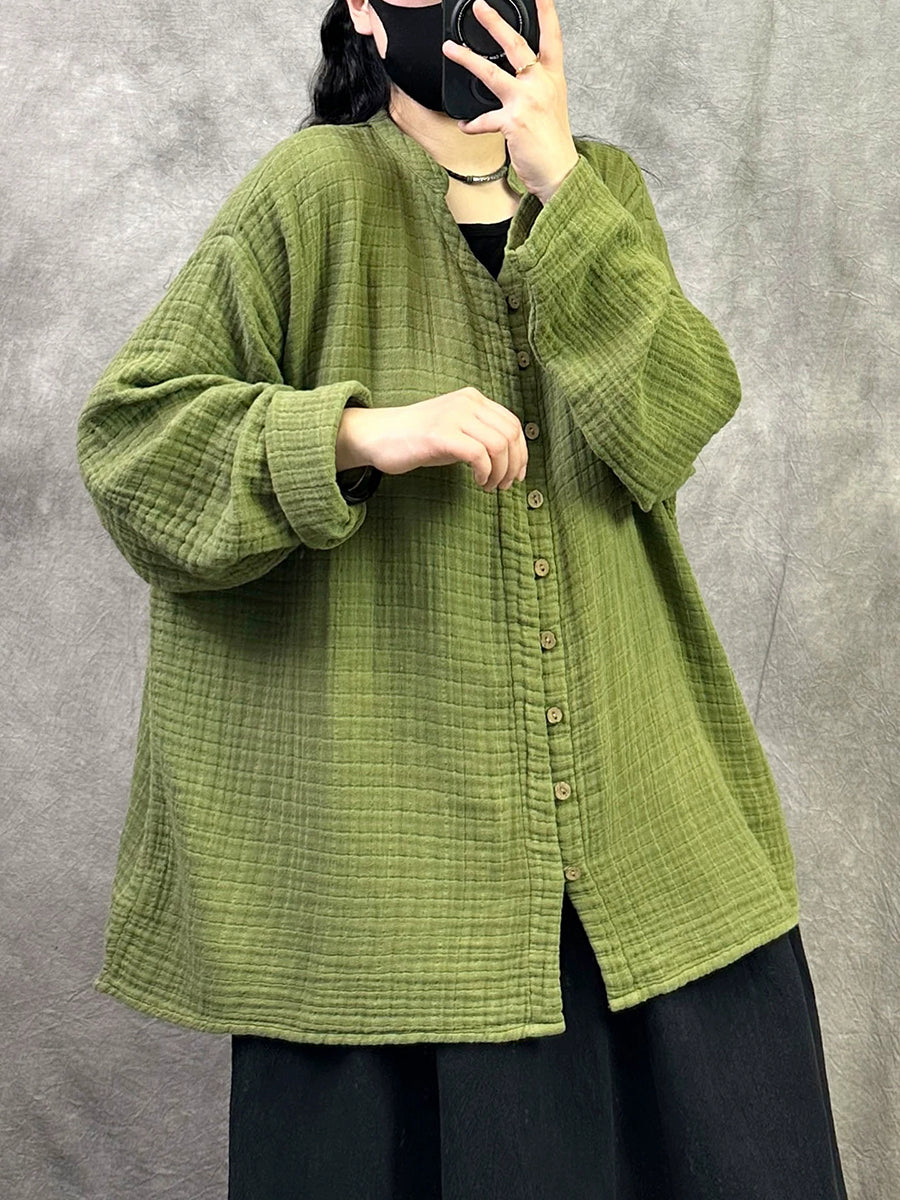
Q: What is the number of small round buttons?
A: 9